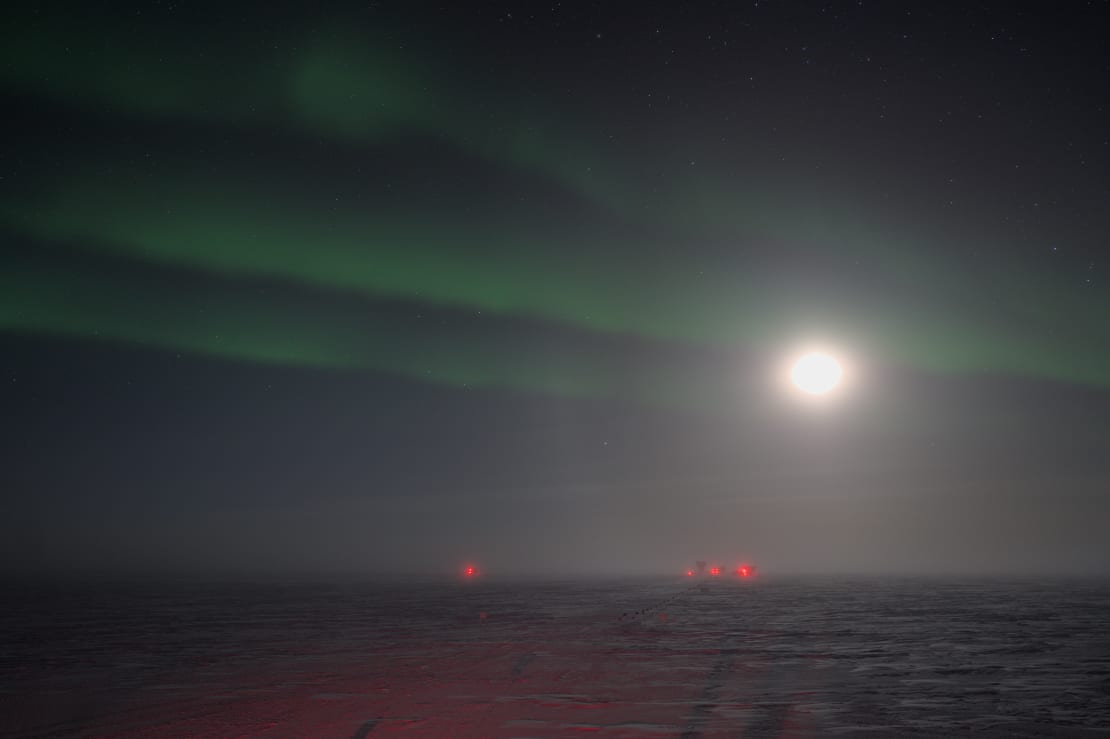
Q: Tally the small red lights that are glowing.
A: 4